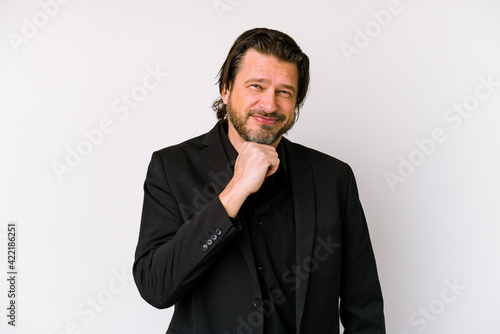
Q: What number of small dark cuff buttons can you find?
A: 4